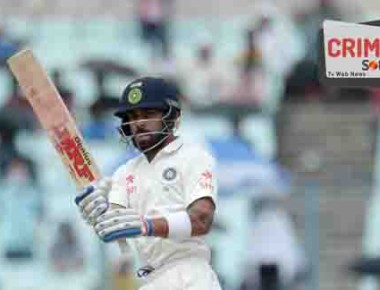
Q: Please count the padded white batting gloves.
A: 2